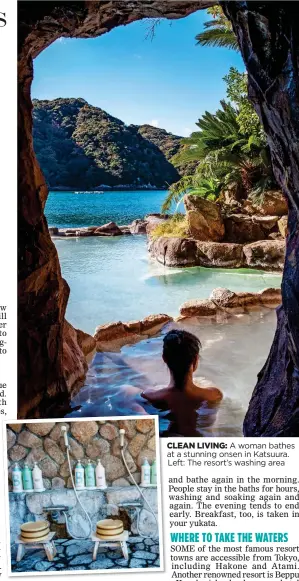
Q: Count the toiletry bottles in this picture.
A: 8